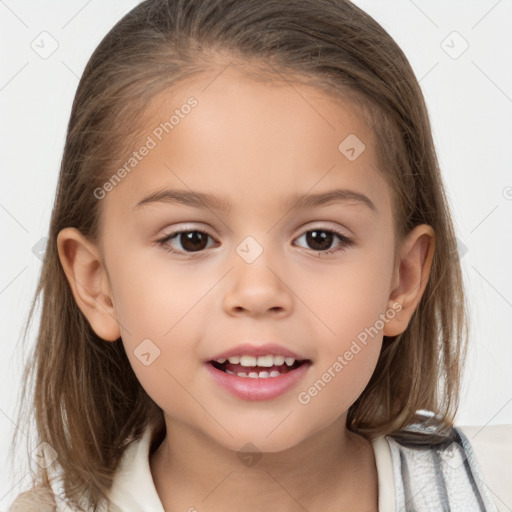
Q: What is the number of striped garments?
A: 1